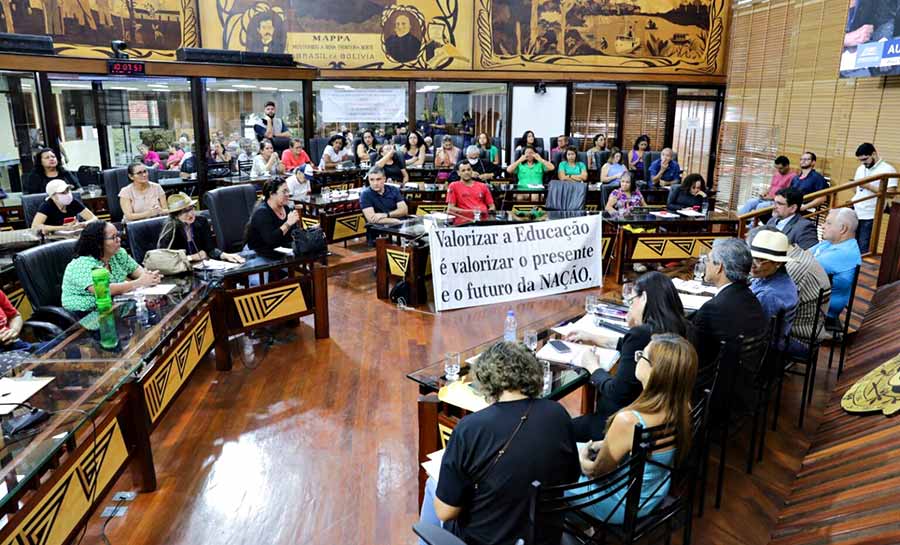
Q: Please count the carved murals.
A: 3